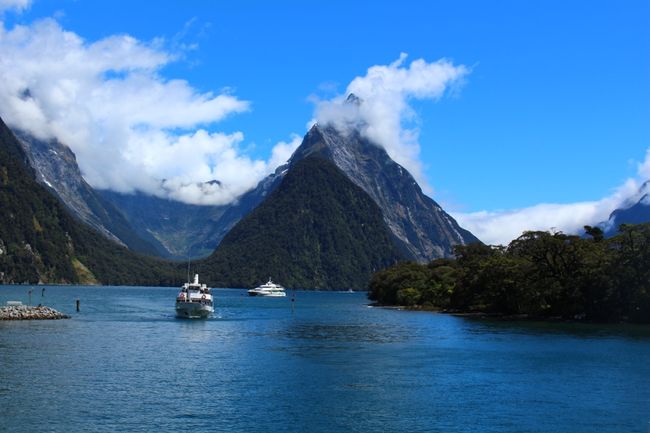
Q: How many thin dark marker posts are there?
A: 4